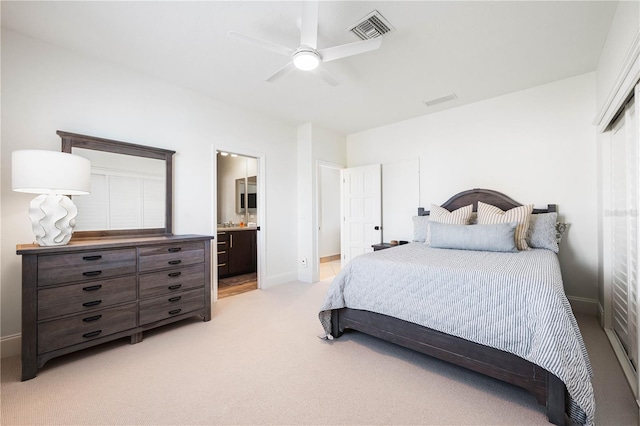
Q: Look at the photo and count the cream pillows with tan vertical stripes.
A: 2